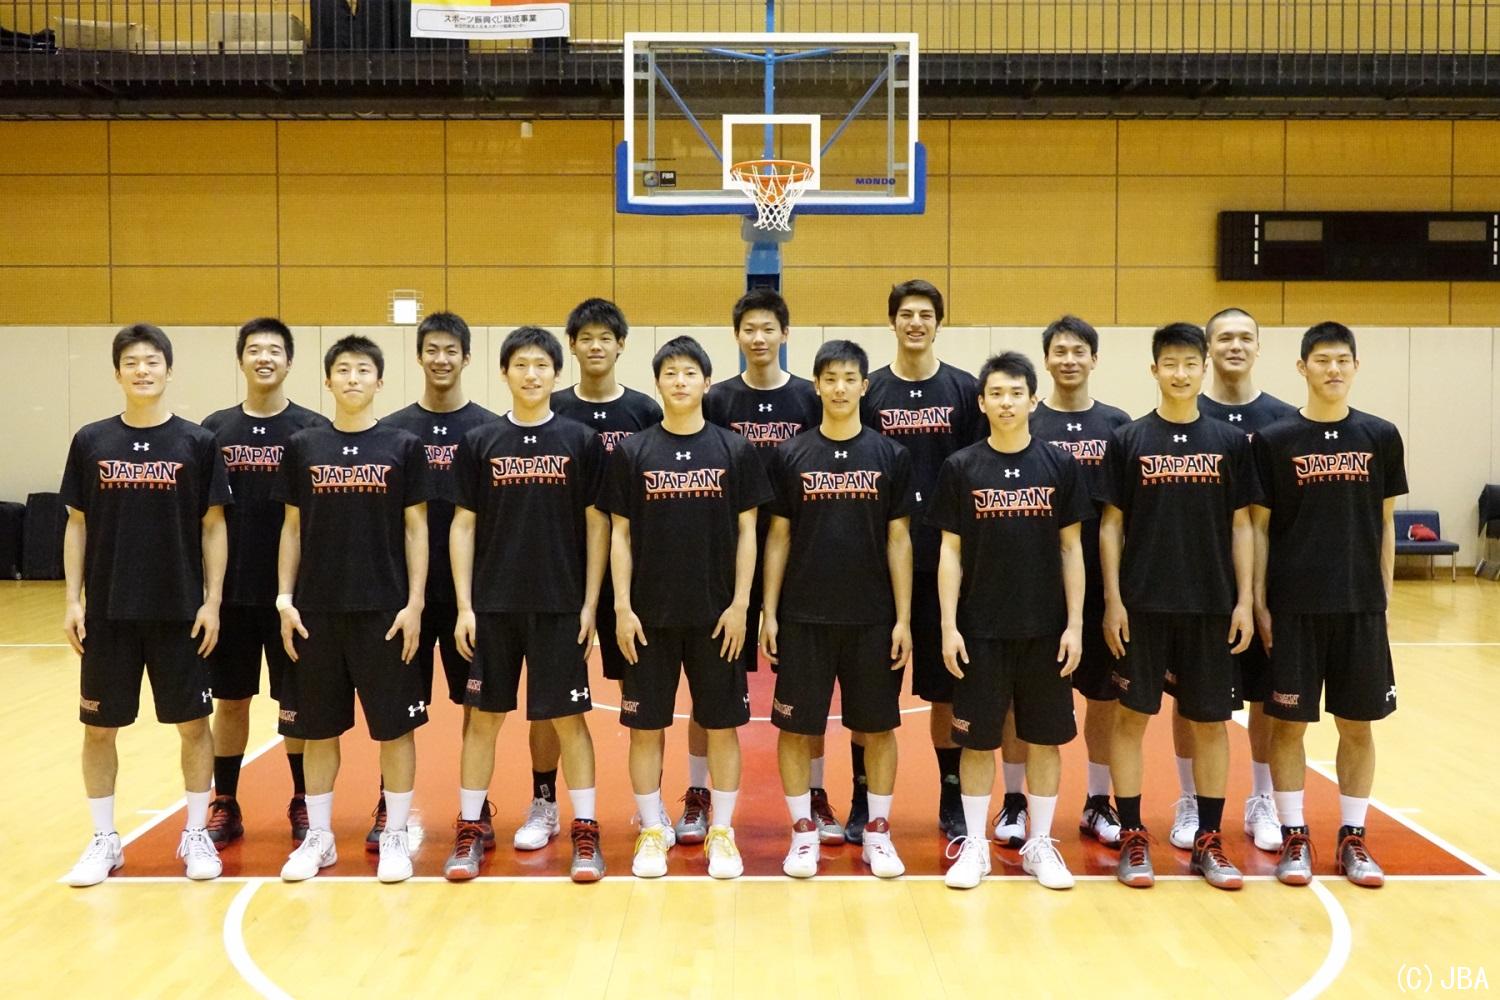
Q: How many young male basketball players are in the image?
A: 15